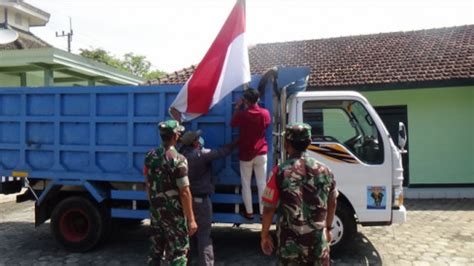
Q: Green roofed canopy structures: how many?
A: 1